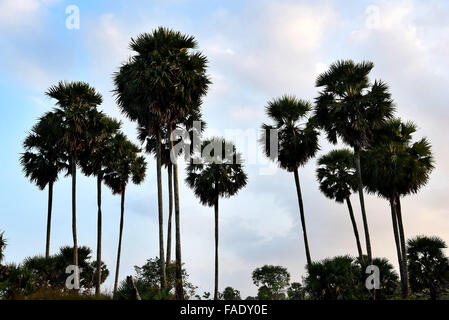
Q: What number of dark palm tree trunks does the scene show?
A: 13